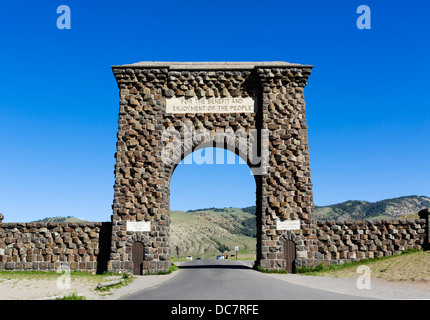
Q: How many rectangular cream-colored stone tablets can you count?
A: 3